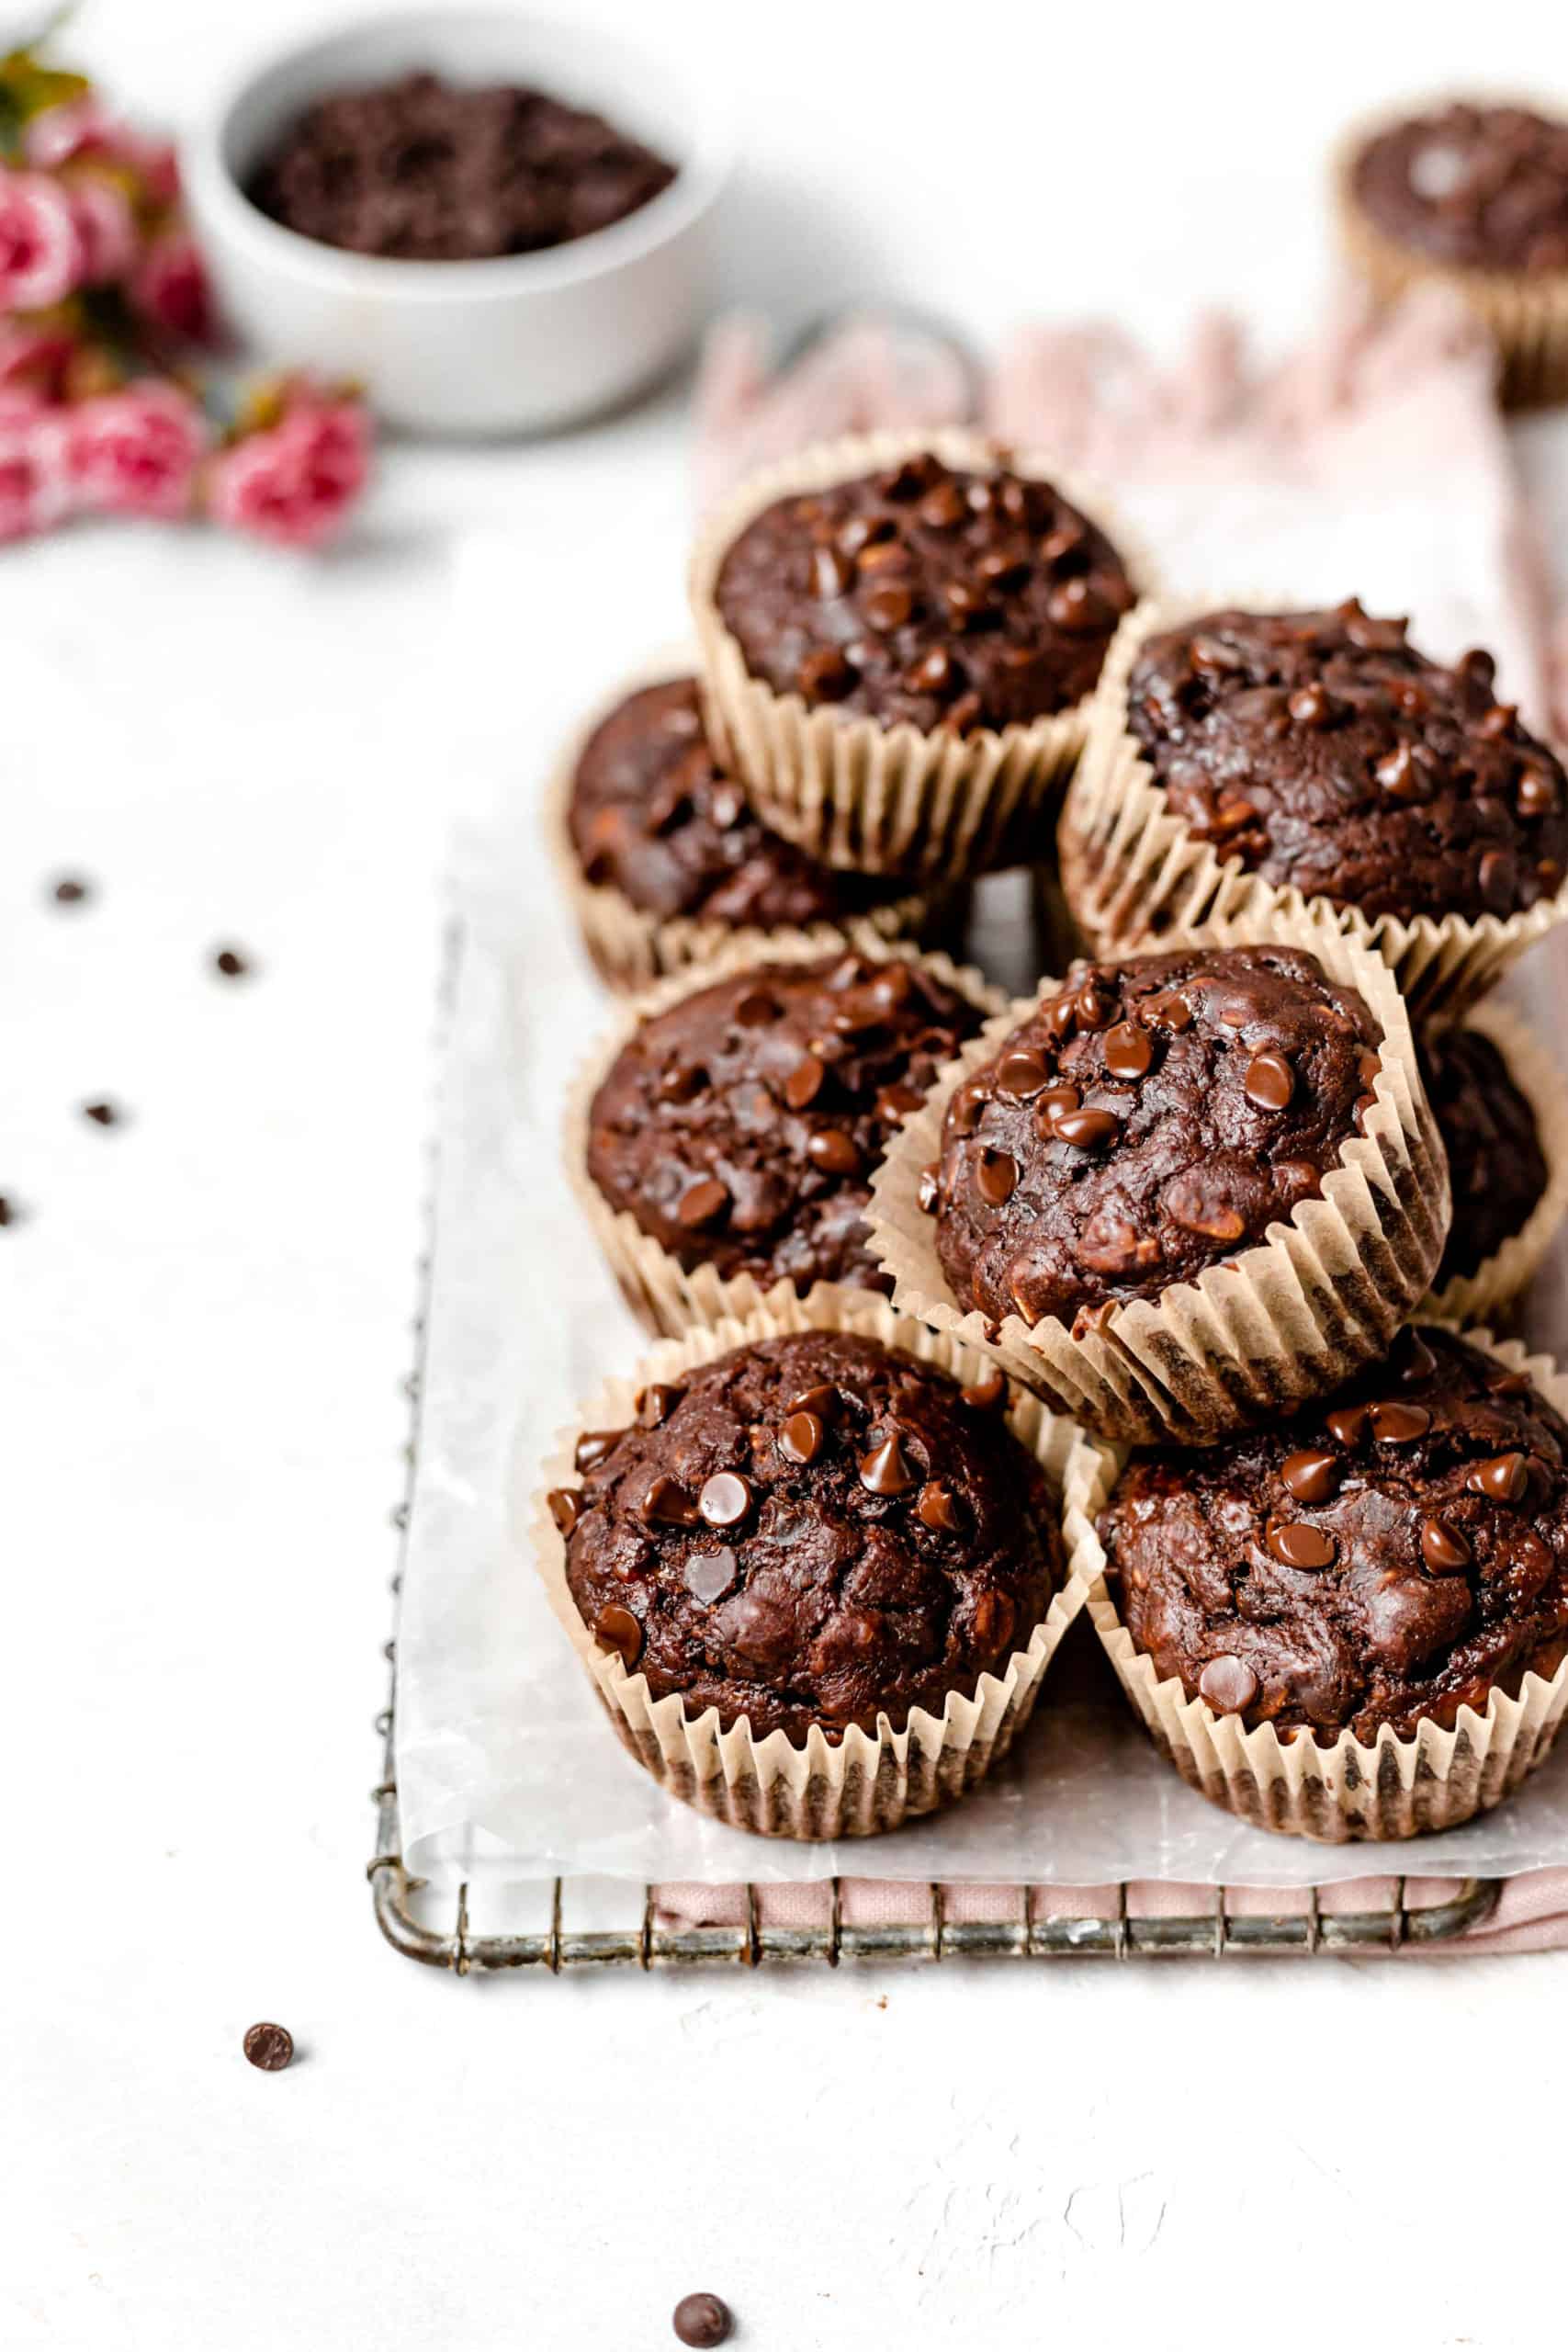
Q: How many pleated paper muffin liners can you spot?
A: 9